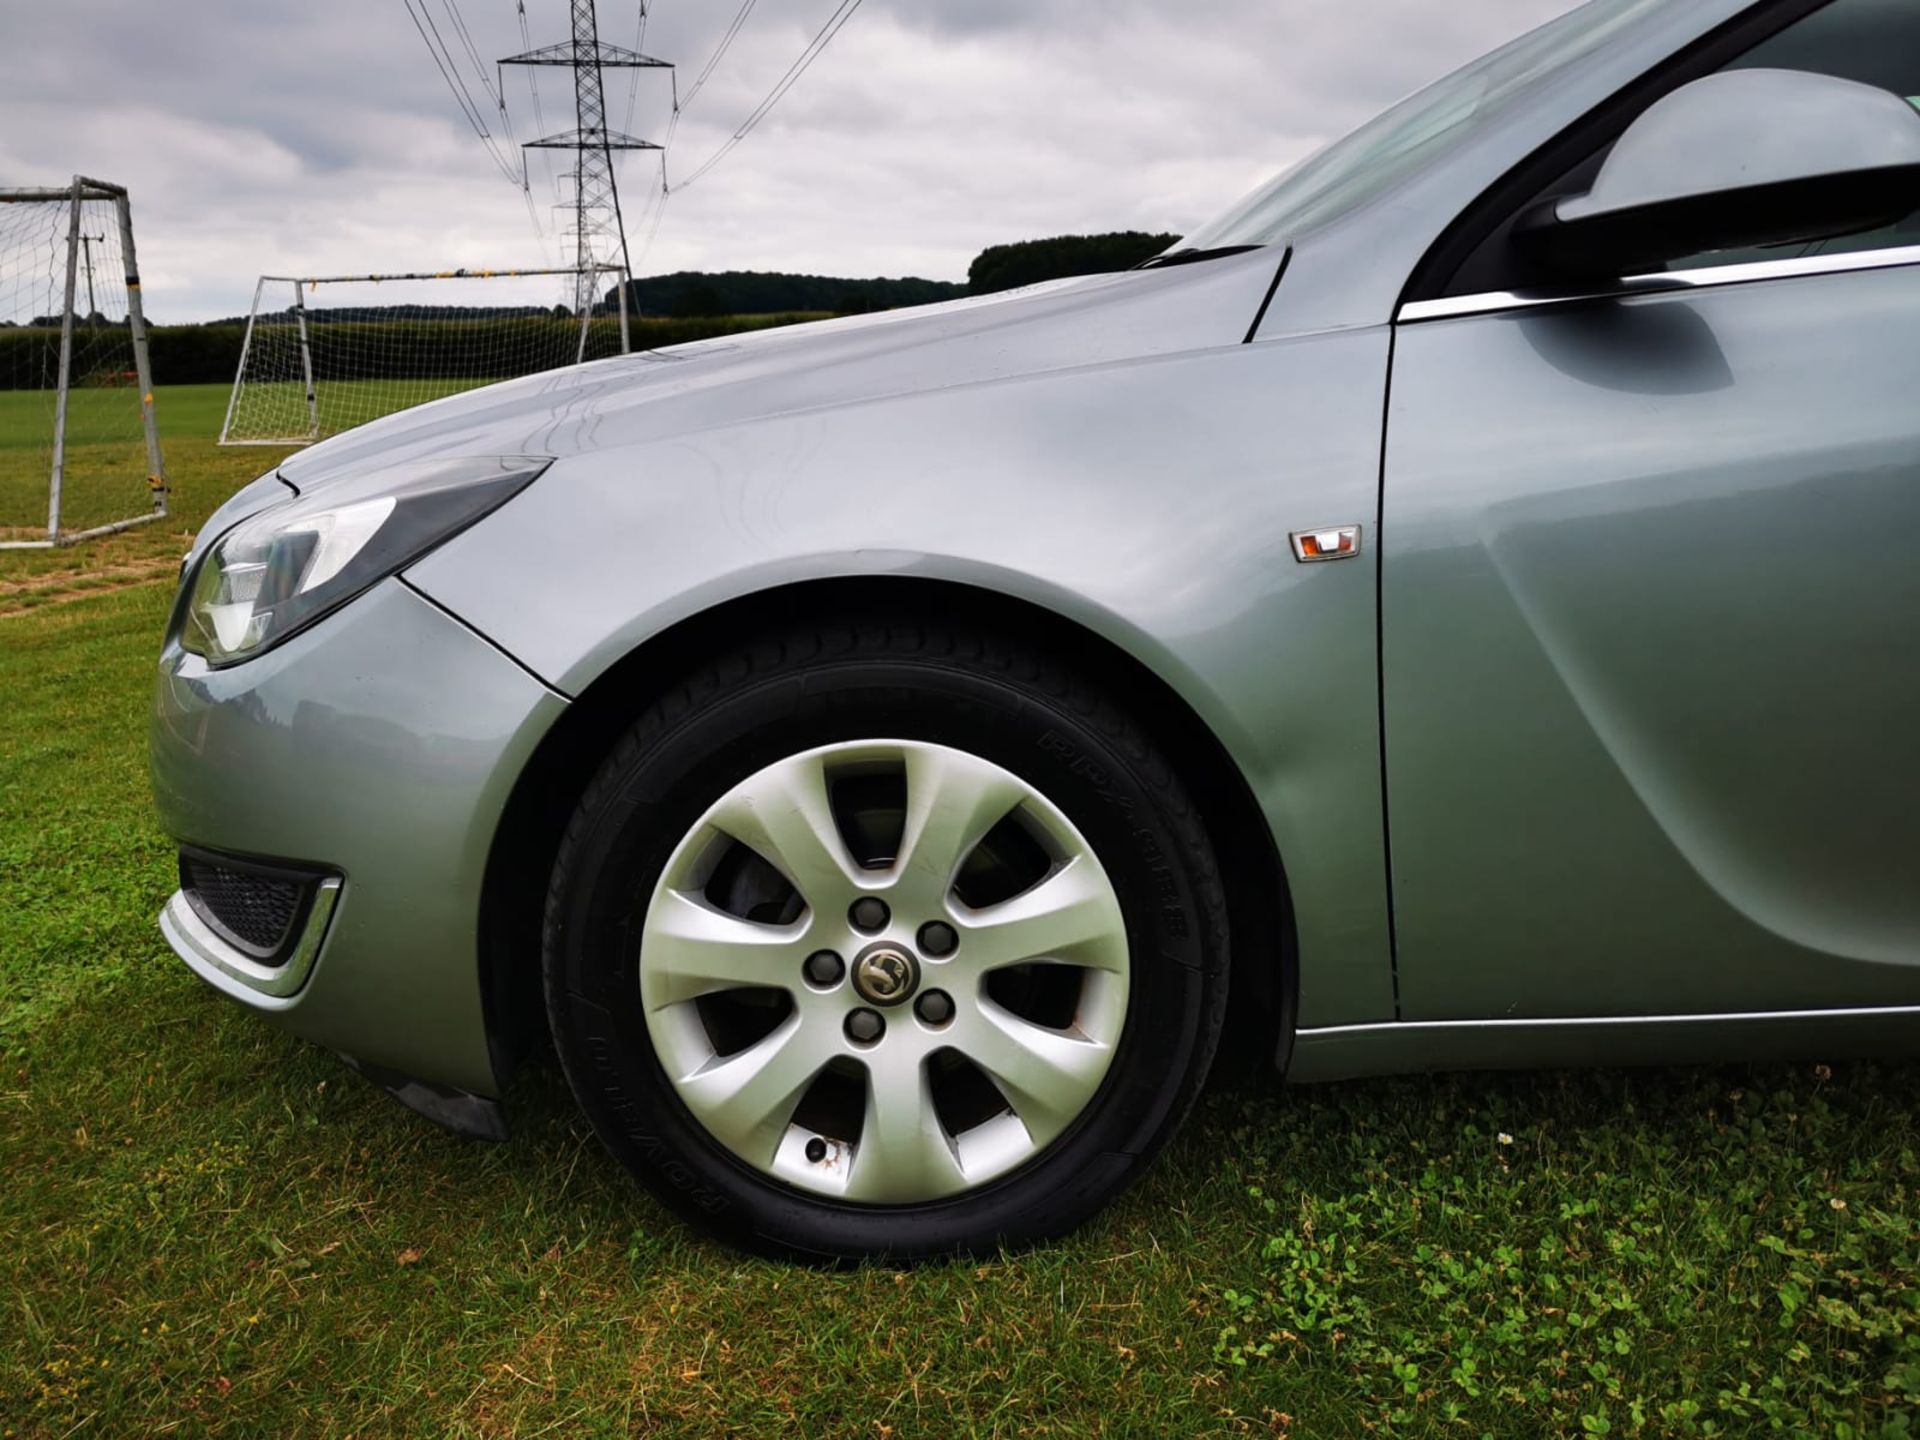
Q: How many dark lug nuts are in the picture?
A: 5